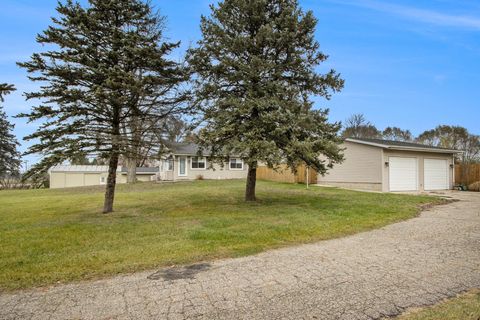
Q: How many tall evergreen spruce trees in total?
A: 2